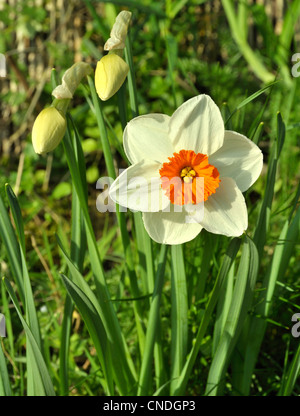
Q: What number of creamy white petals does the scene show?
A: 6